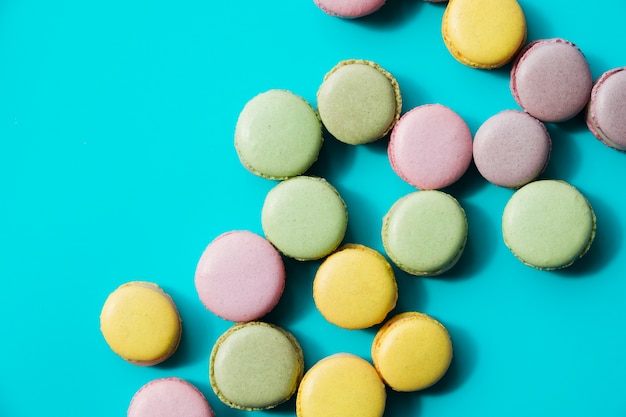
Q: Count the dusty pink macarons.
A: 3